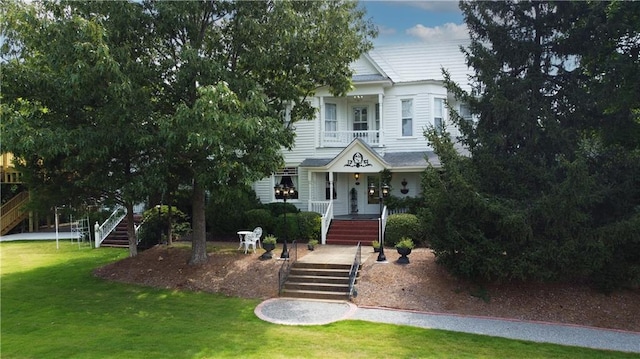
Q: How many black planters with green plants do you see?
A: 4